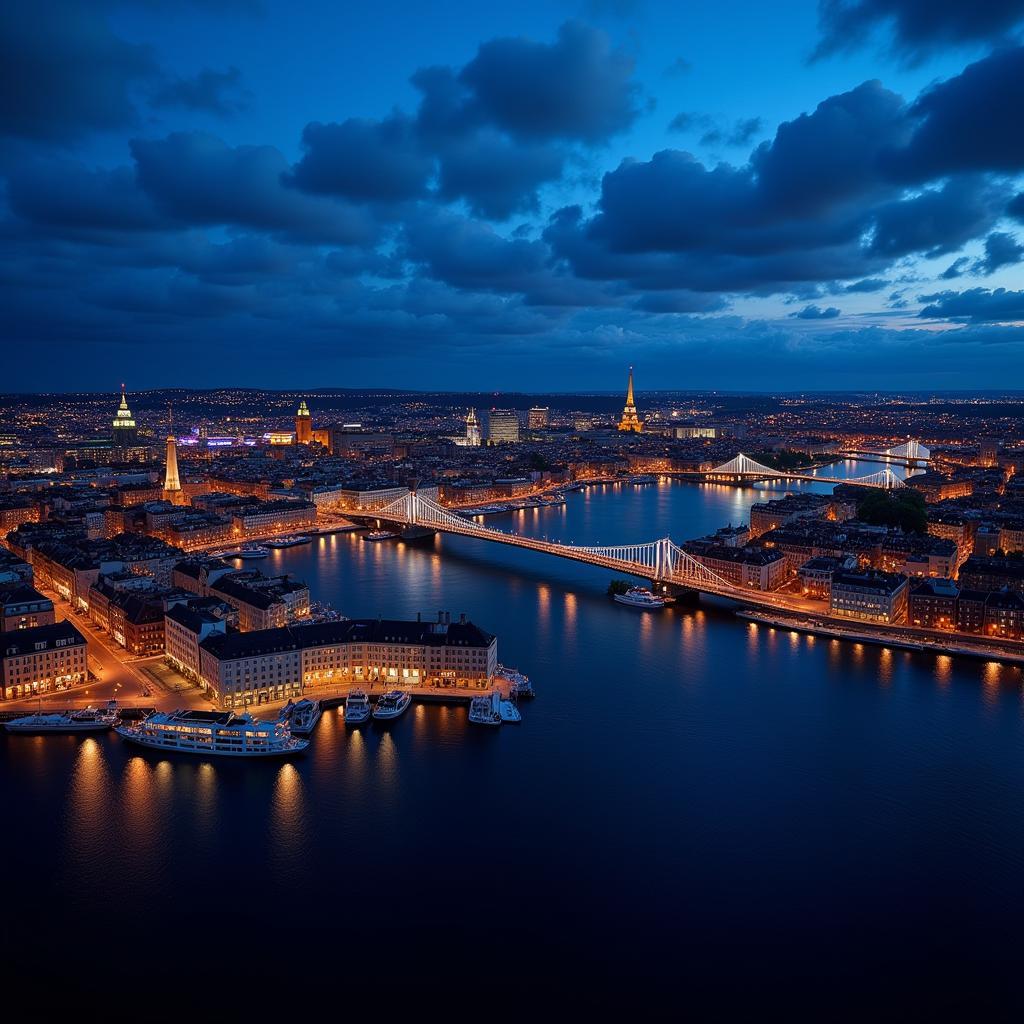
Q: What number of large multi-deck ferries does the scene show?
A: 1